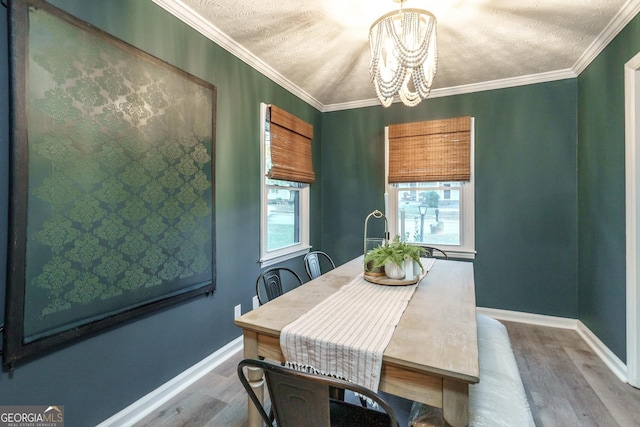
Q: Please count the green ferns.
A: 1